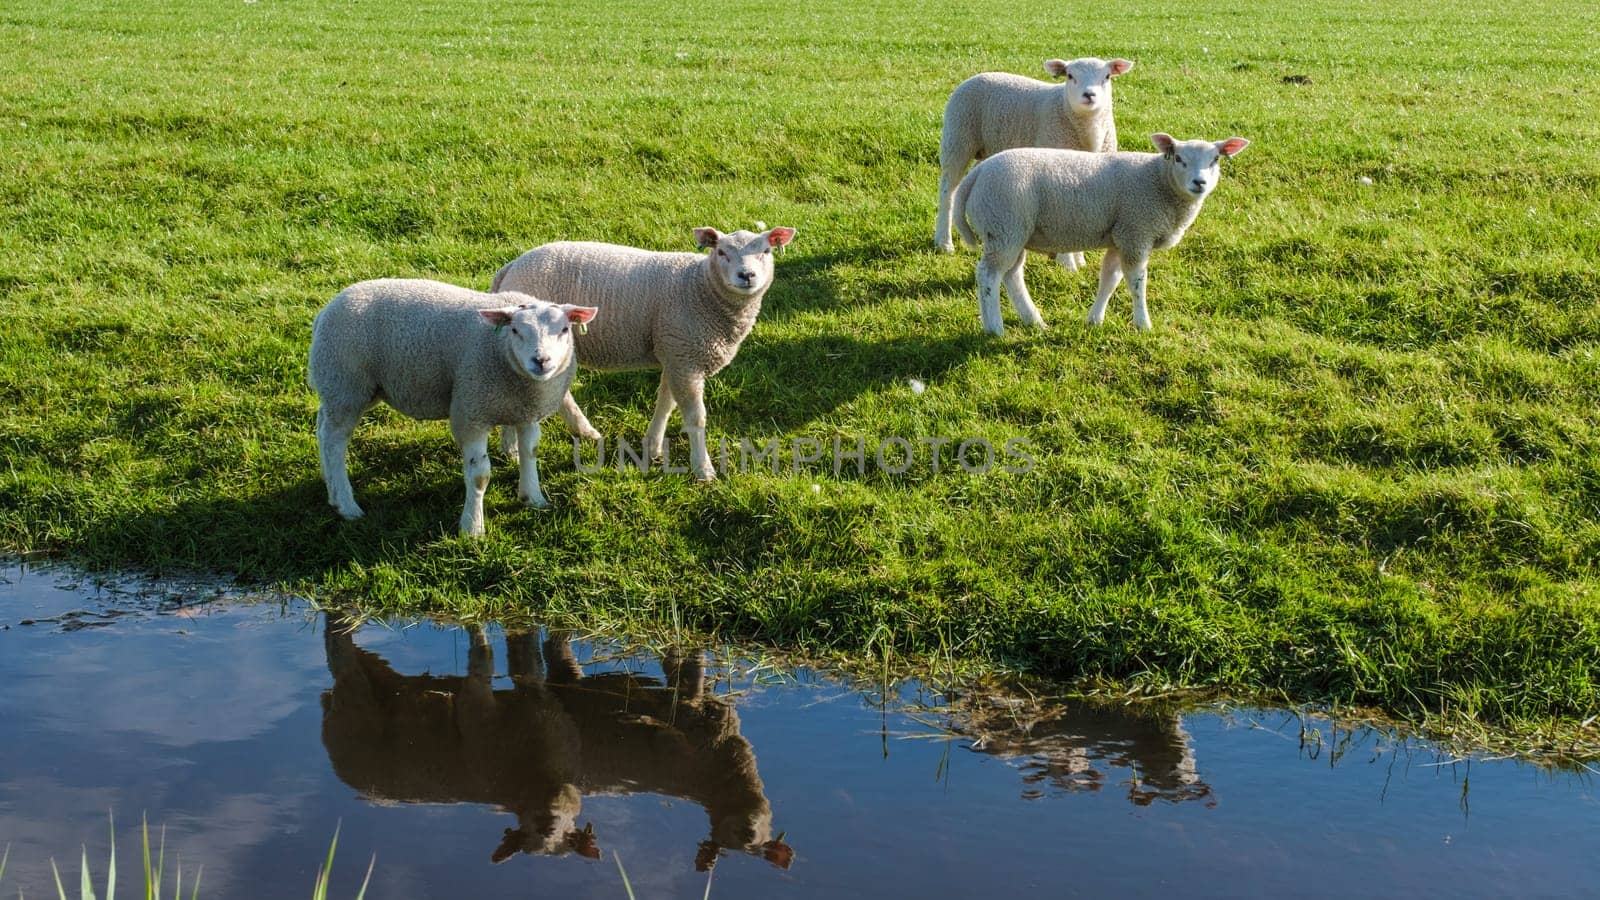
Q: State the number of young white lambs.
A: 4